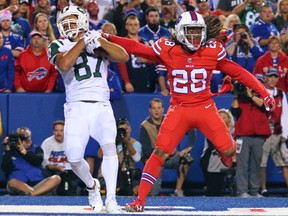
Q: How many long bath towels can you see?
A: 0